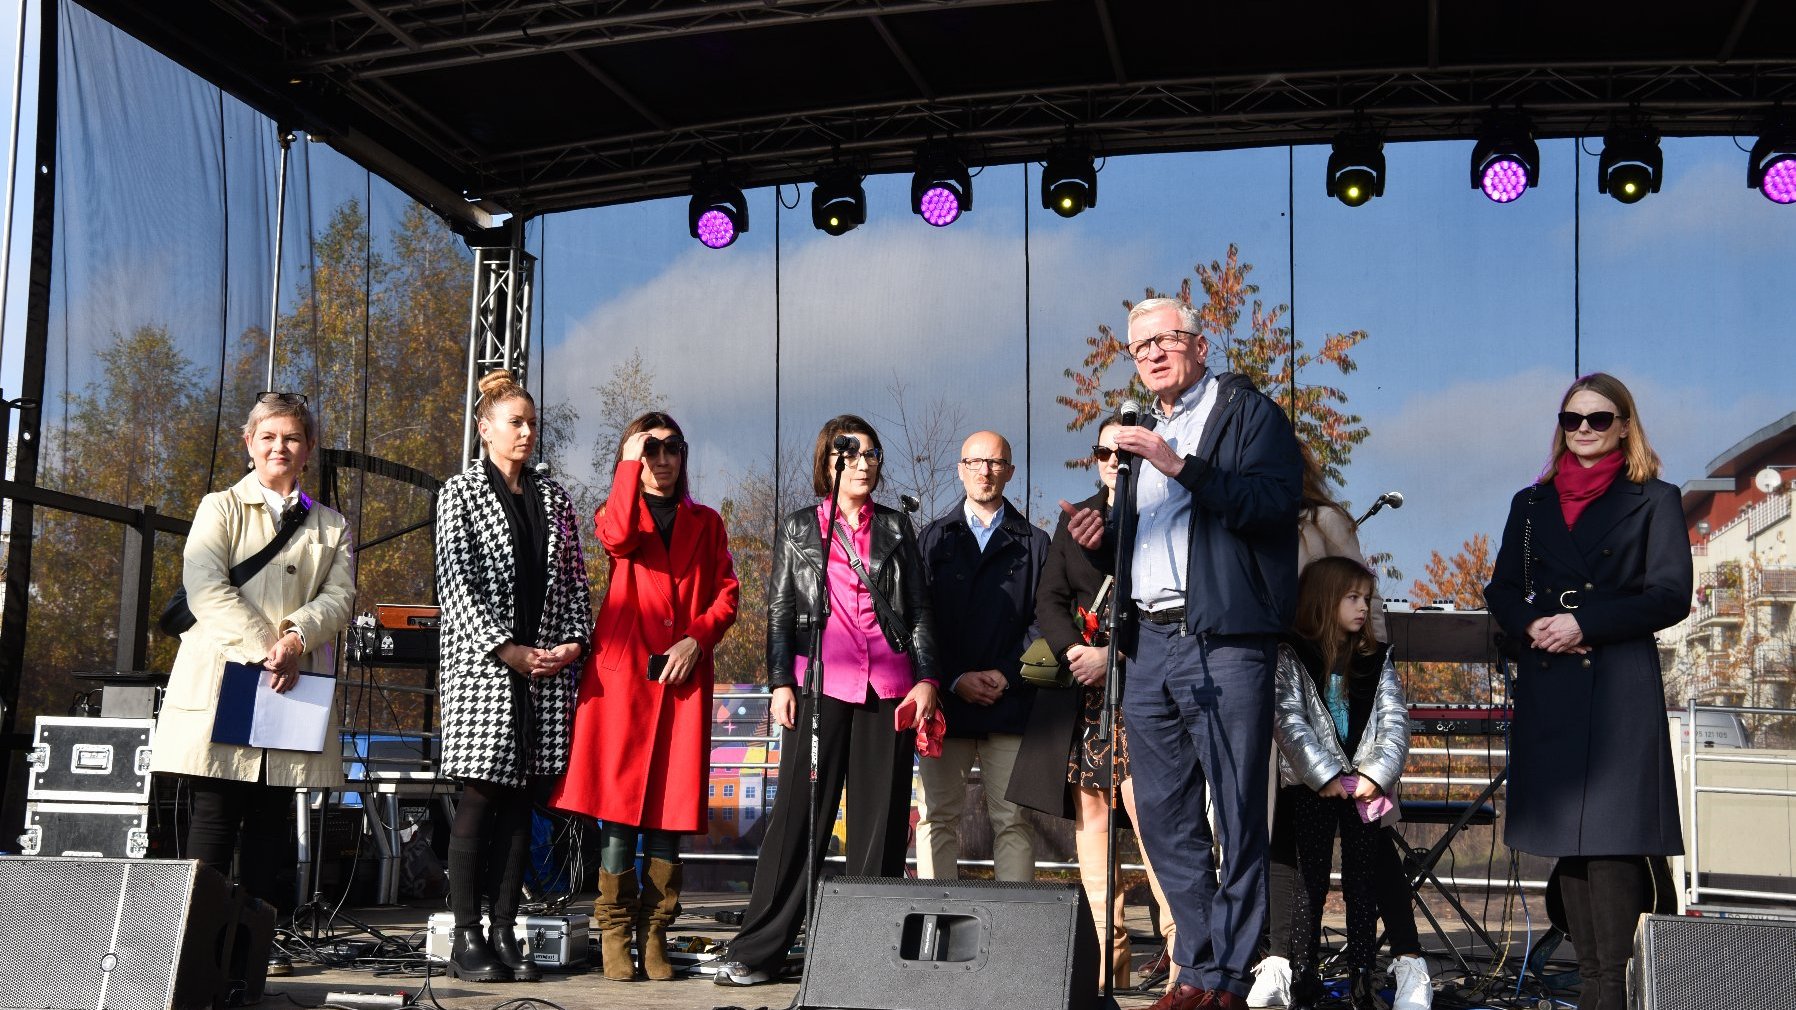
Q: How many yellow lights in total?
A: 4